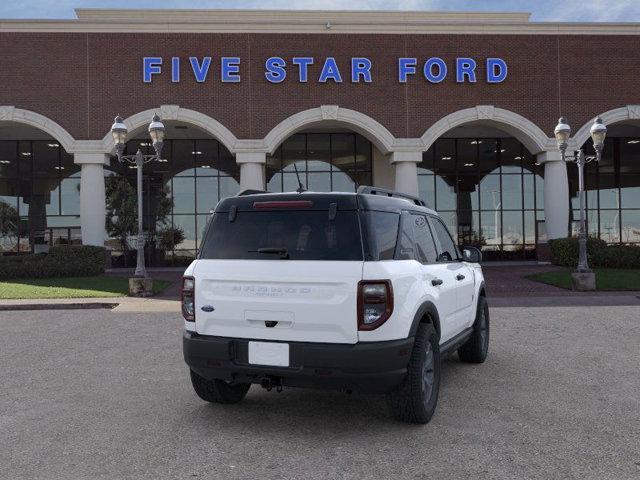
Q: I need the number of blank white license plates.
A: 1